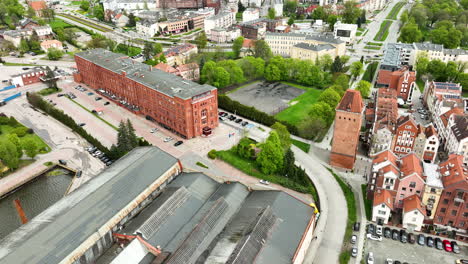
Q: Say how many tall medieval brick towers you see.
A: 1